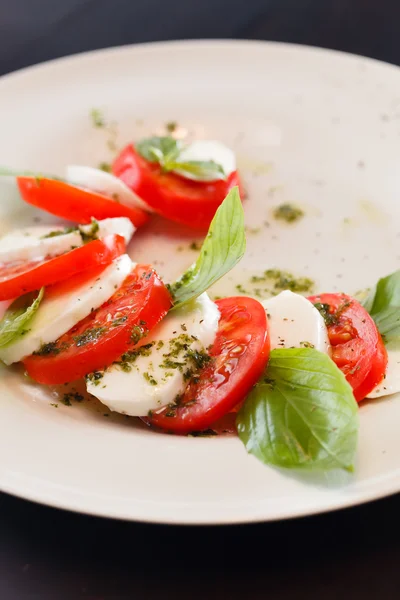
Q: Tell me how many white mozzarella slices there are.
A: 7